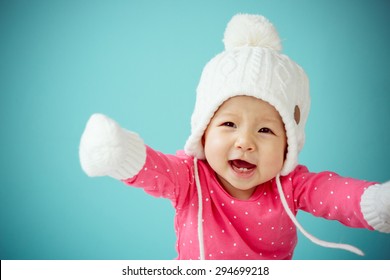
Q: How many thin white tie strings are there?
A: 2